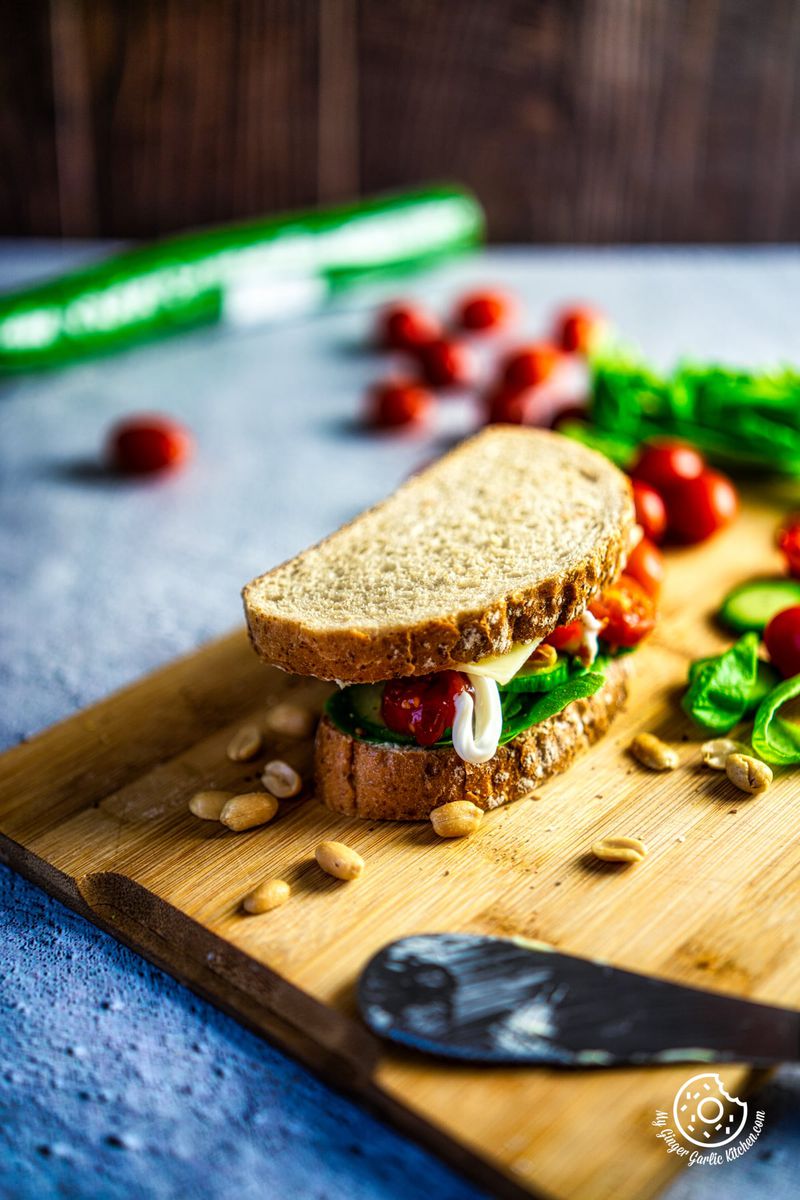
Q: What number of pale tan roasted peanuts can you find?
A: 12